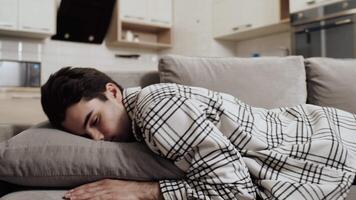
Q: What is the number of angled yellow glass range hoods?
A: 0